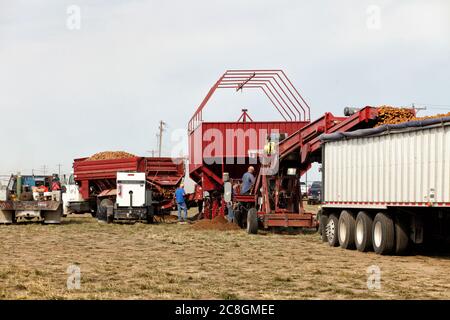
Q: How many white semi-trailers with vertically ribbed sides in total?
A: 1